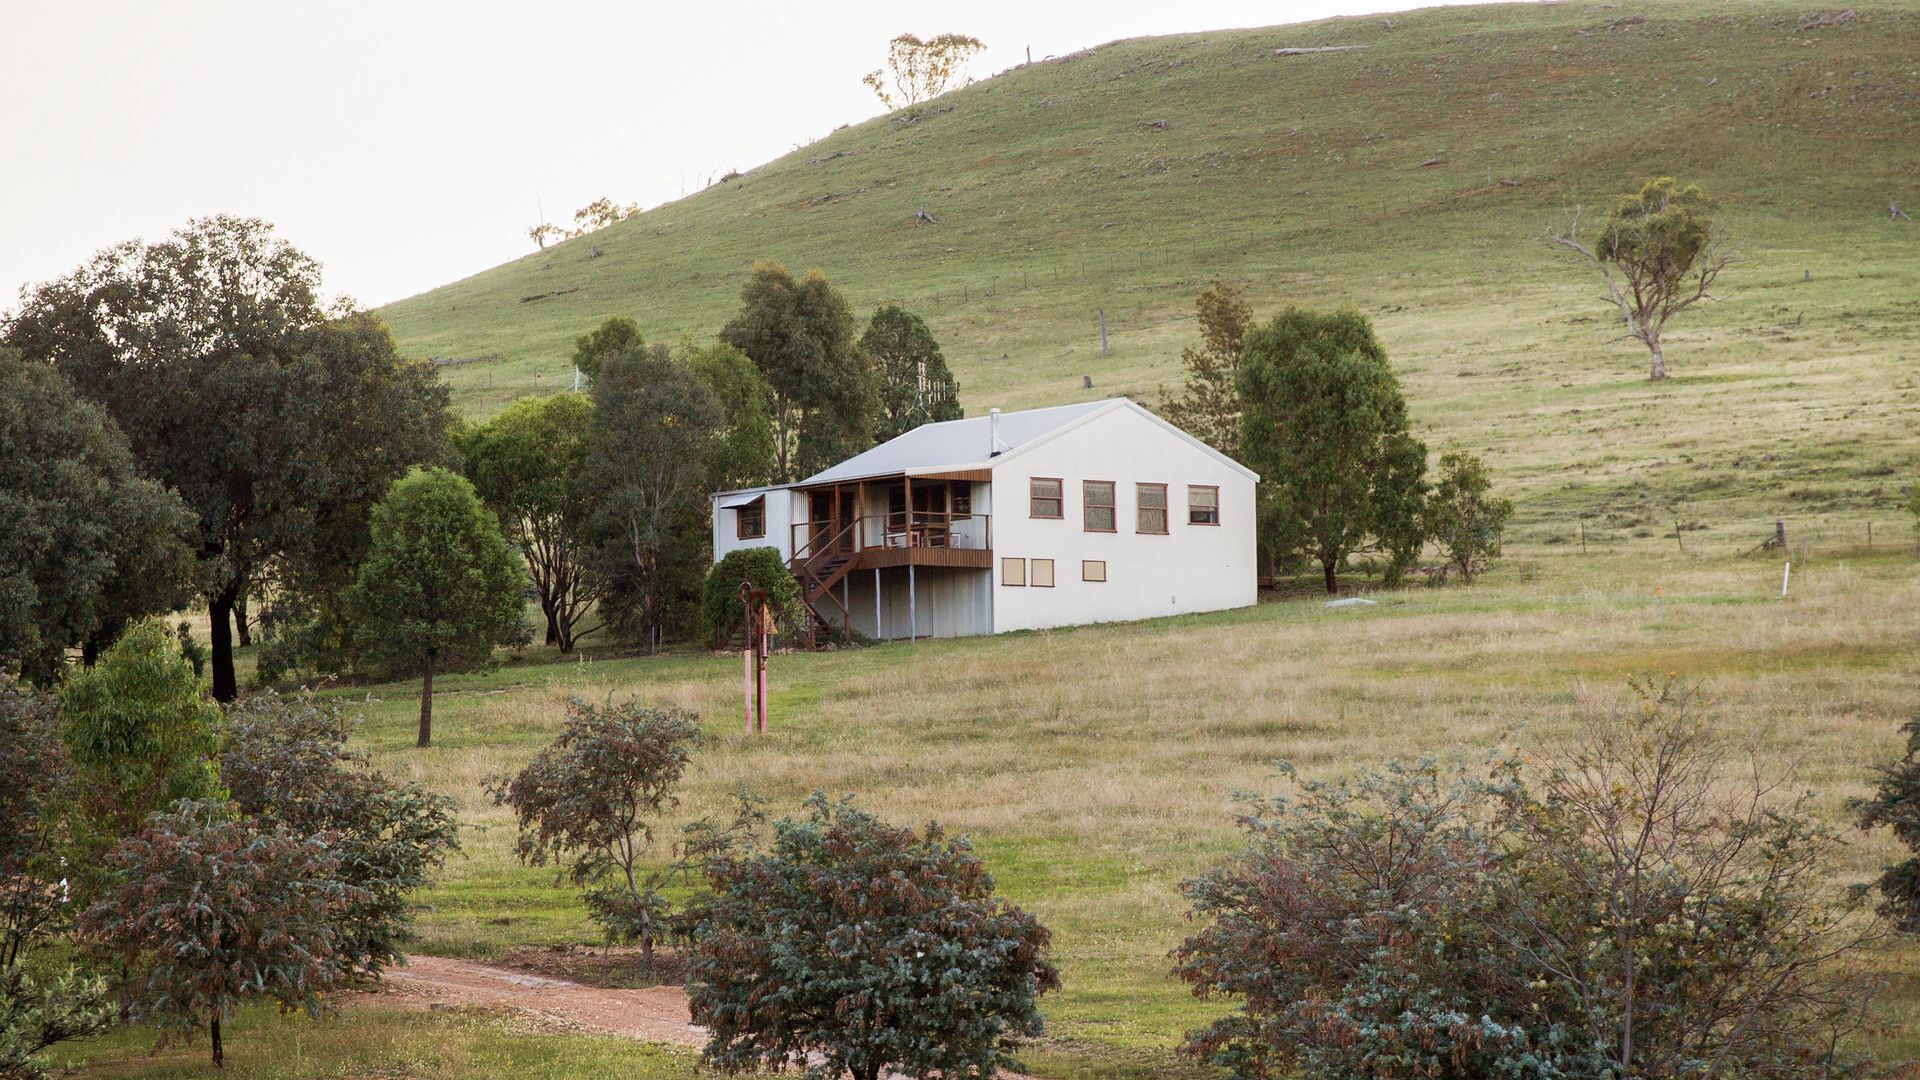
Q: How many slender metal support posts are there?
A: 3